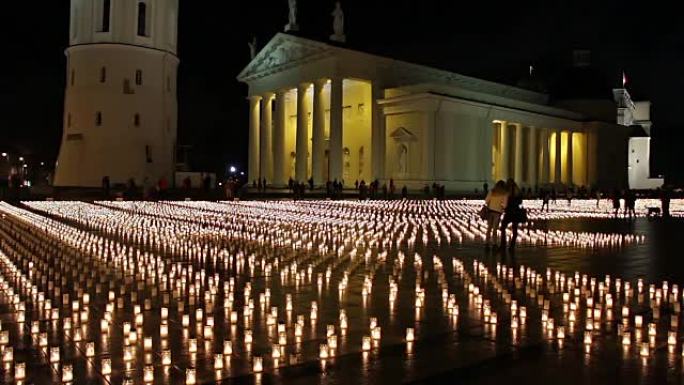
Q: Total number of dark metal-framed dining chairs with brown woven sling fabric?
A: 0